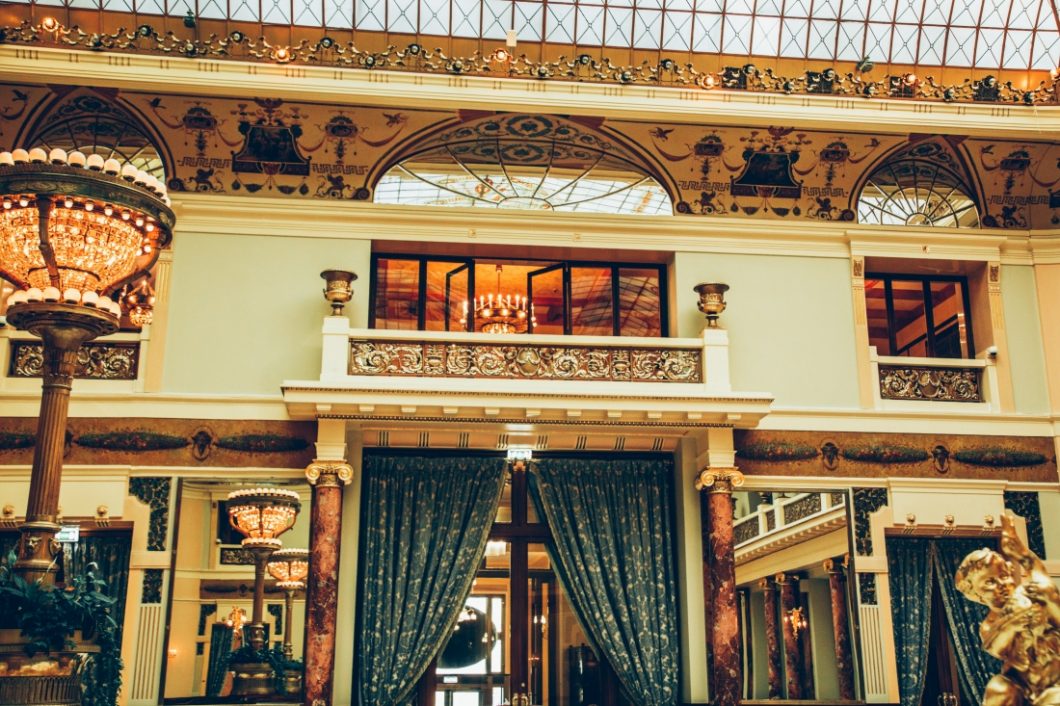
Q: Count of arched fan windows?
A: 3